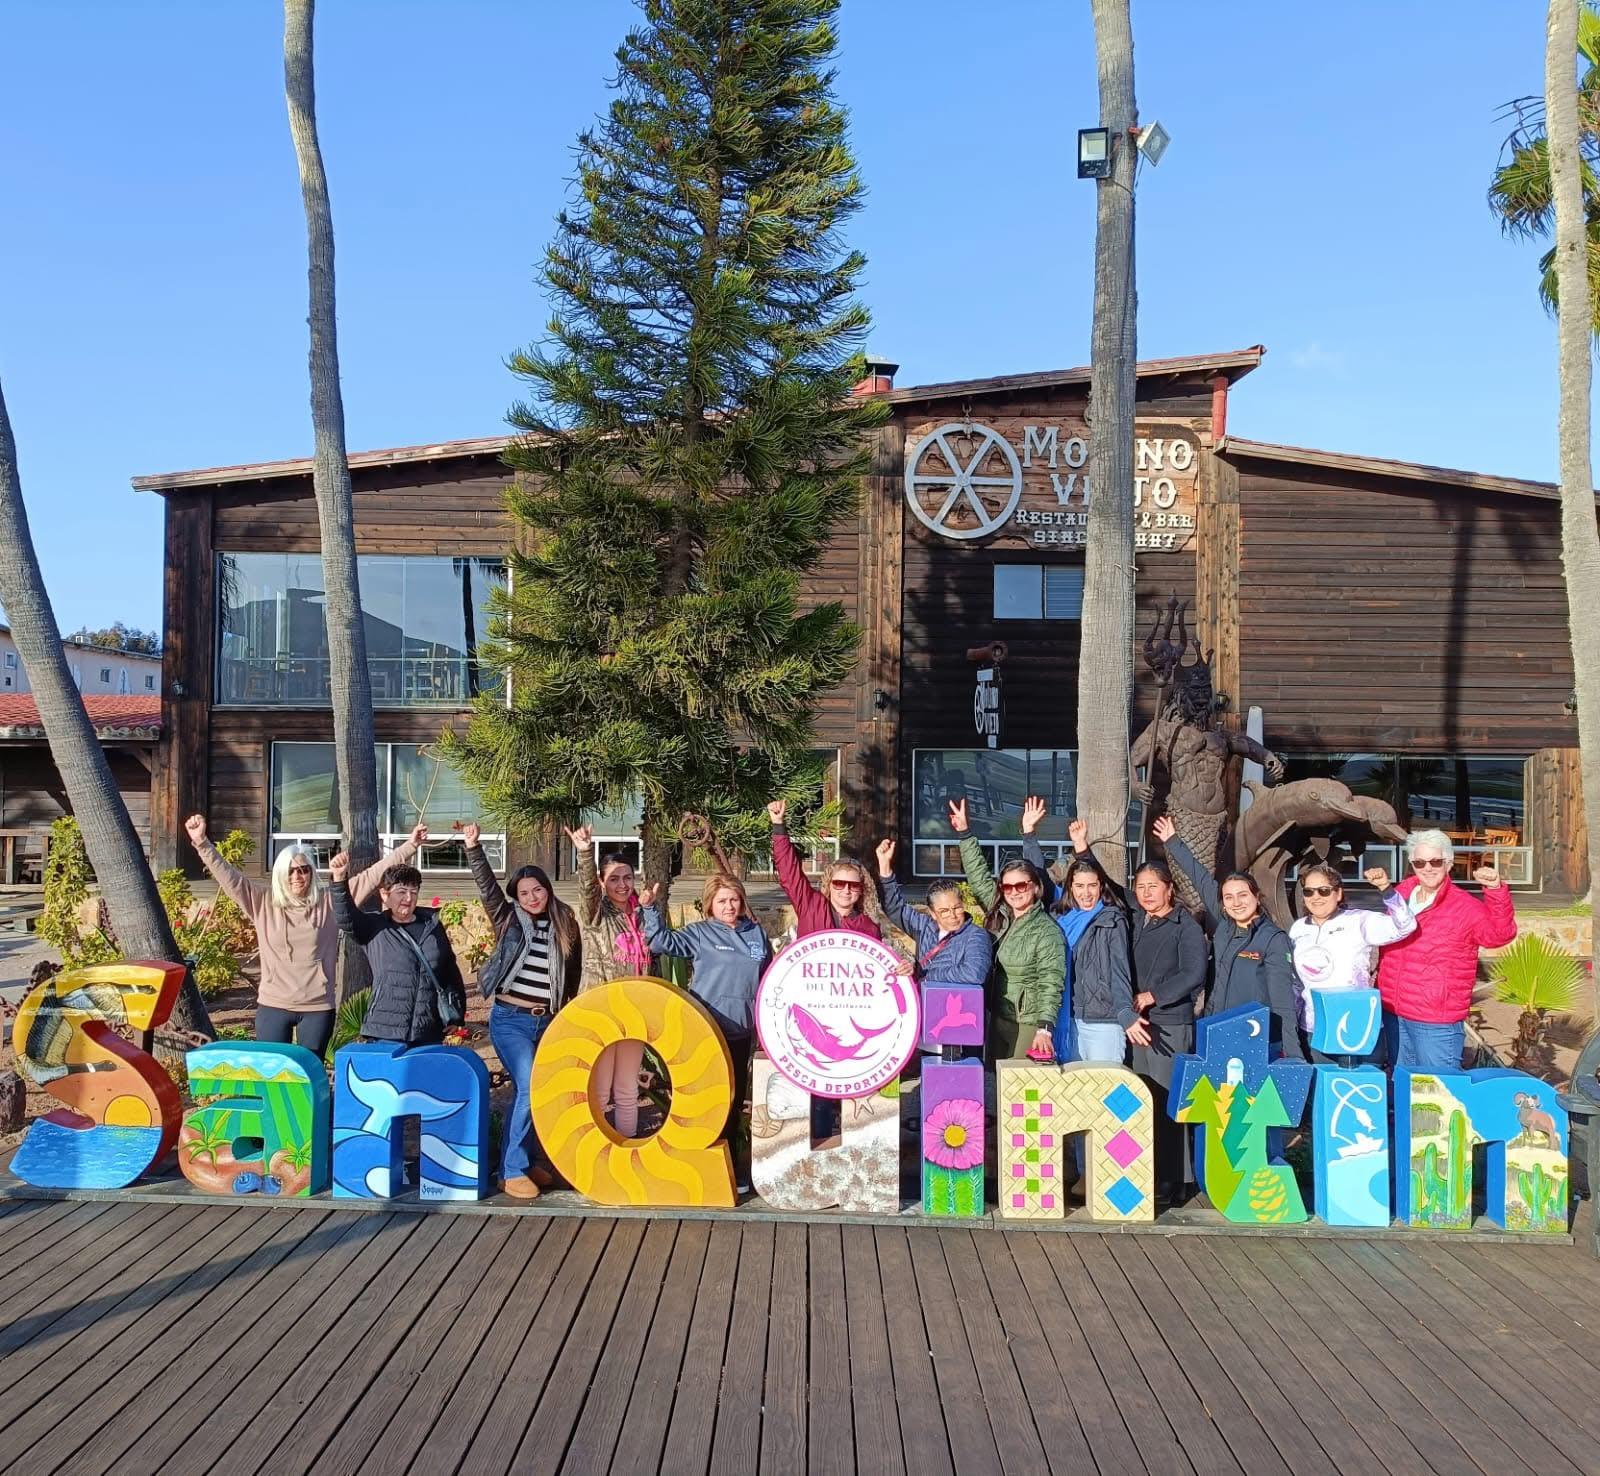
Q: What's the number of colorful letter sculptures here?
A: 10